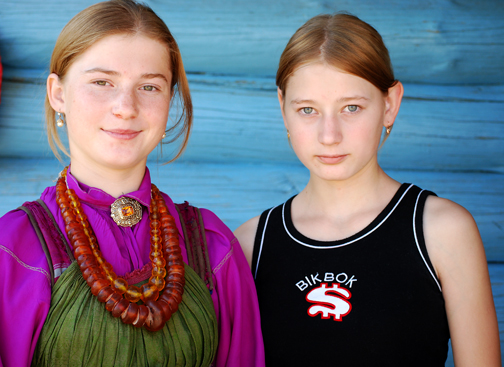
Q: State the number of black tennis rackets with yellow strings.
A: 0